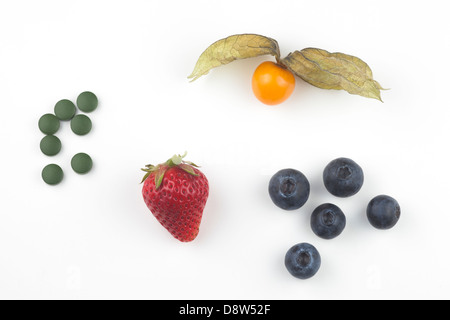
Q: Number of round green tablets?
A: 7